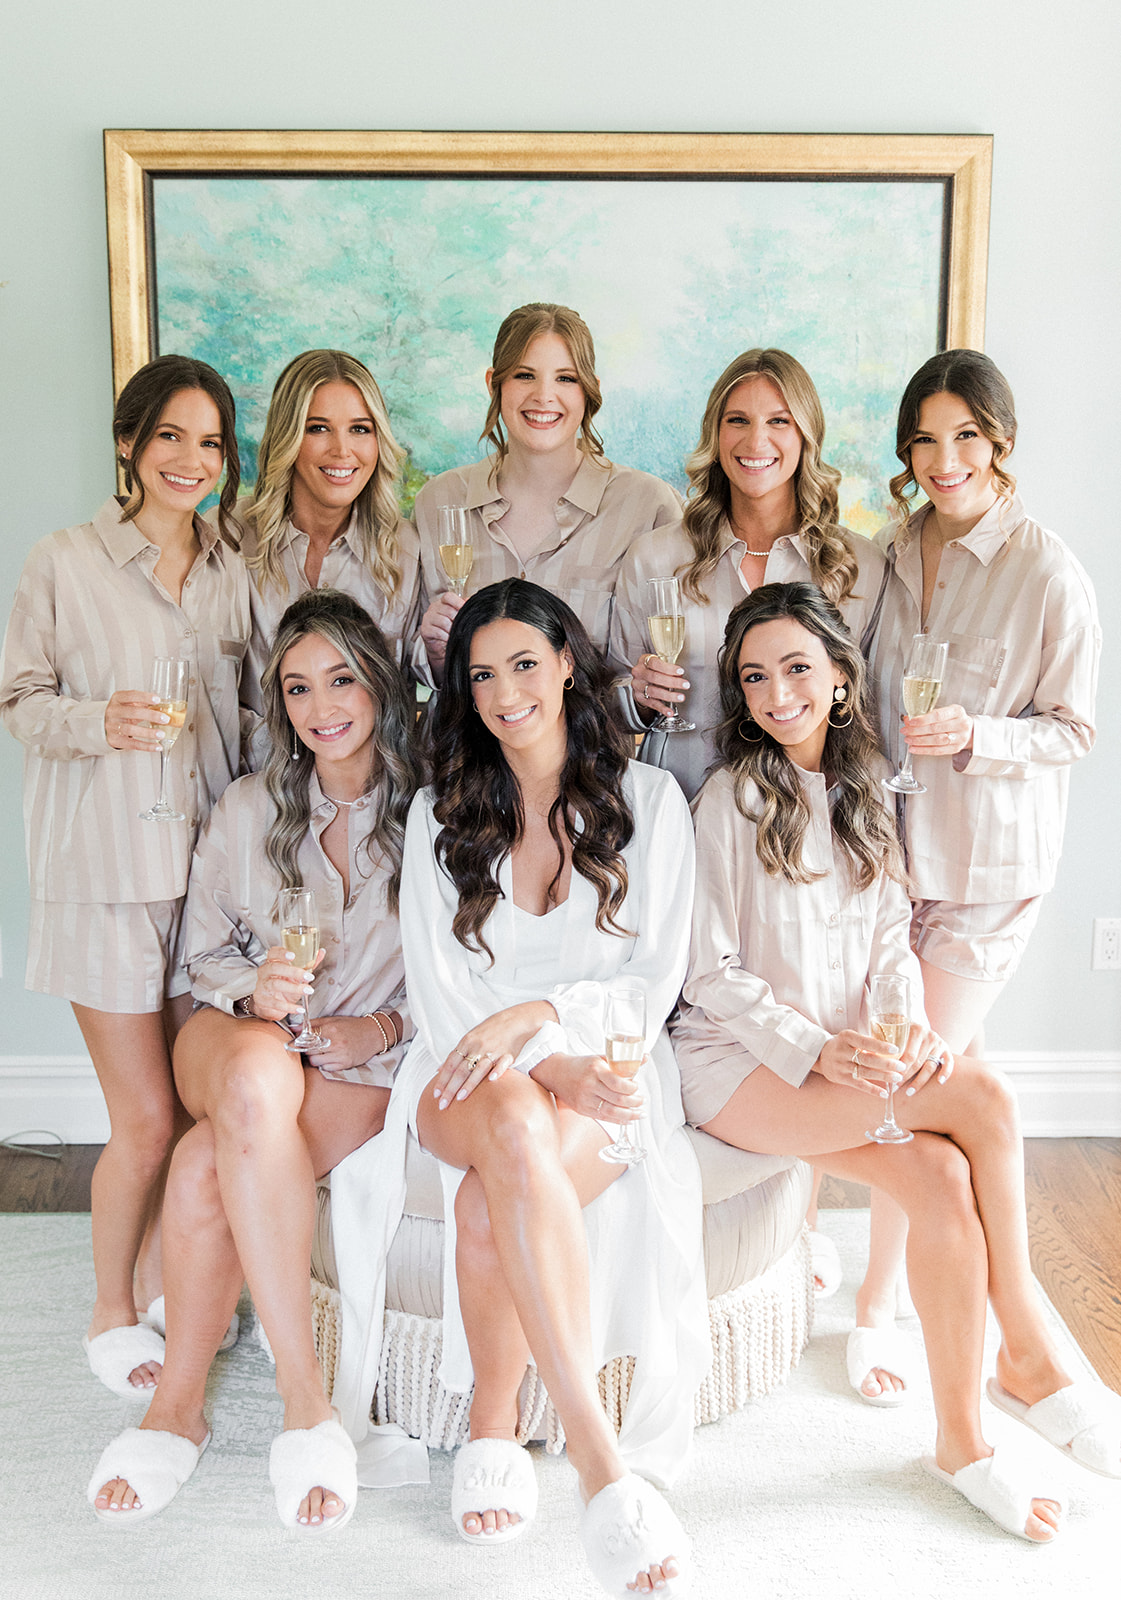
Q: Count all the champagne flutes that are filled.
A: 7